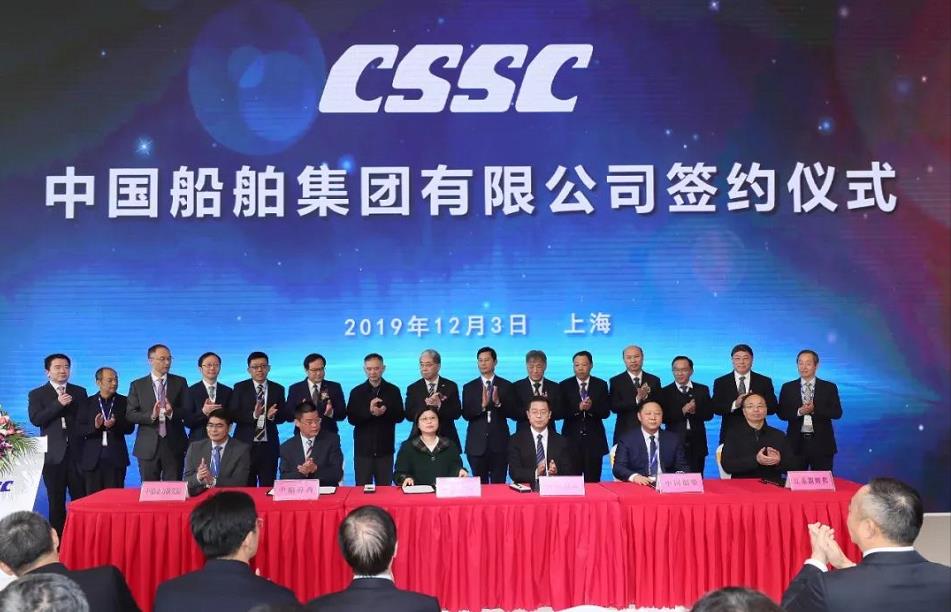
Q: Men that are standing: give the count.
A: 15